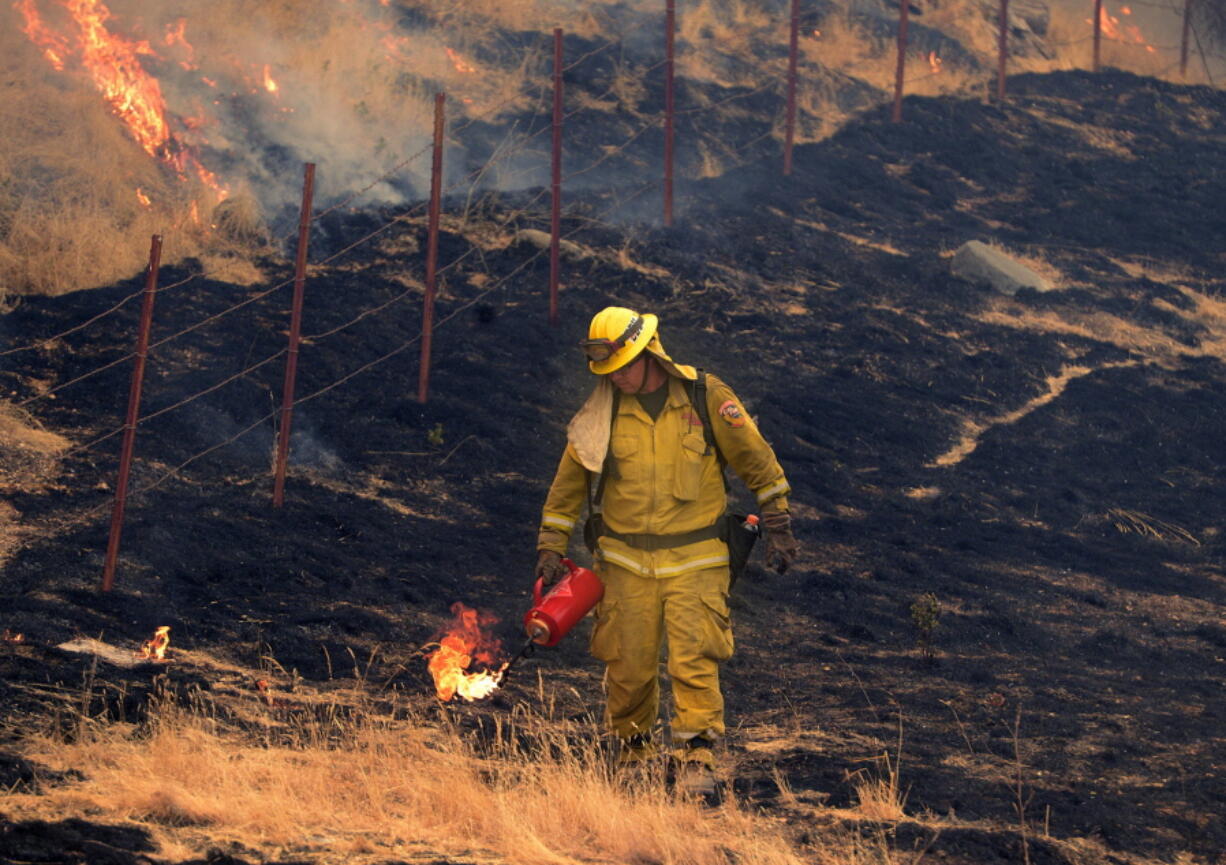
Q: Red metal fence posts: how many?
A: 10